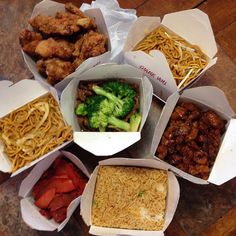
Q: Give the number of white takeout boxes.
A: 7